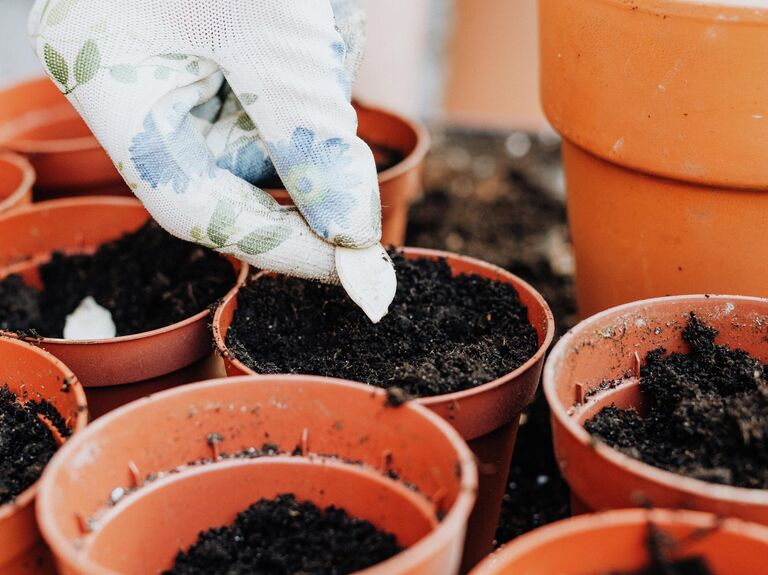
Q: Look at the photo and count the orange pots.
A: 10